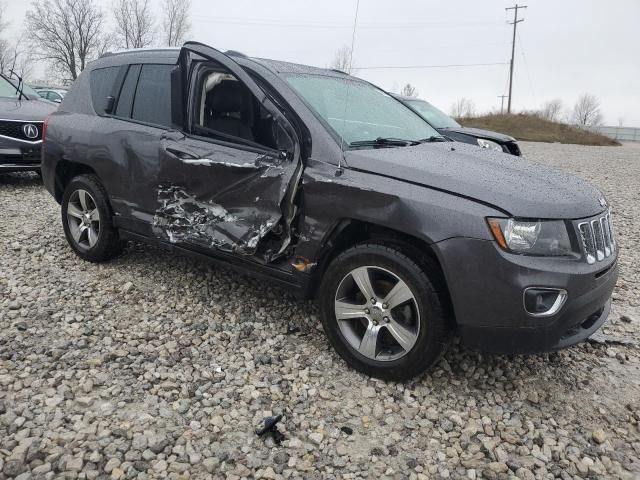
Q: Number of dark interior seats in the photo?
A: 1